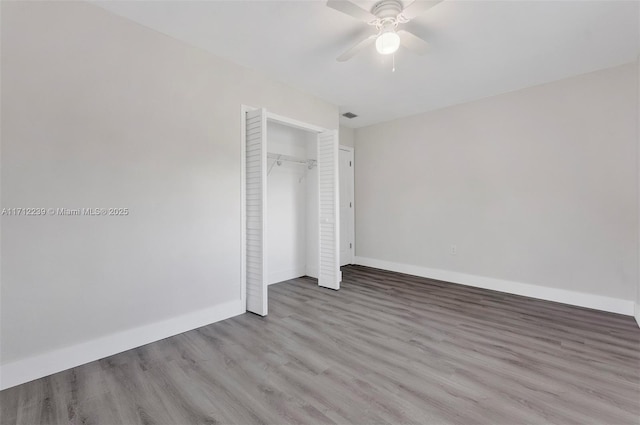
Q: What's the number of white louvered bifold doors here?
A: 2